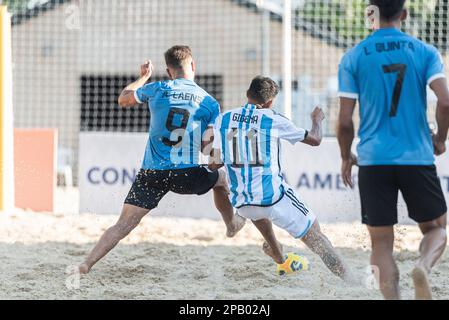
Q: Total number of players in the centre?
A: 2